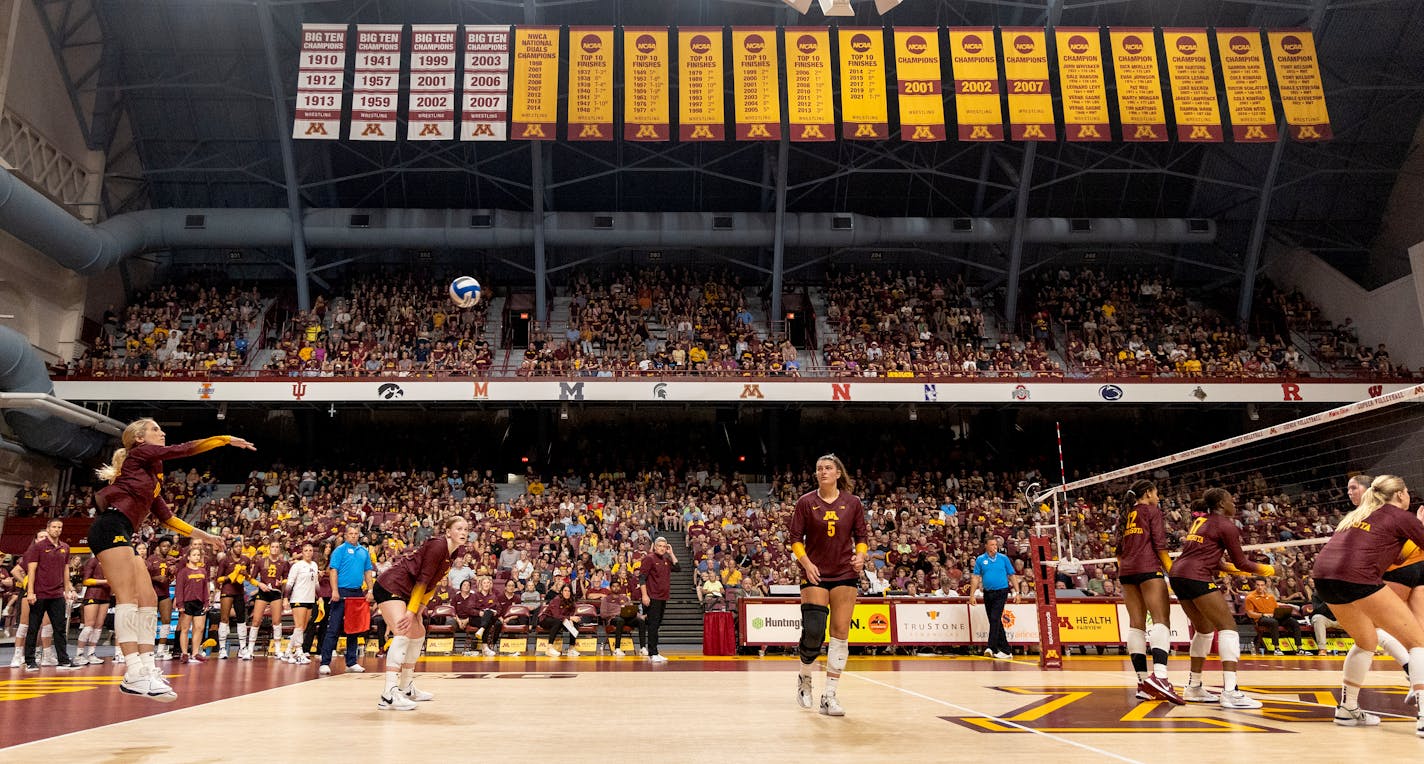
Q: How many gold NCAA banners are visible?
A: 14